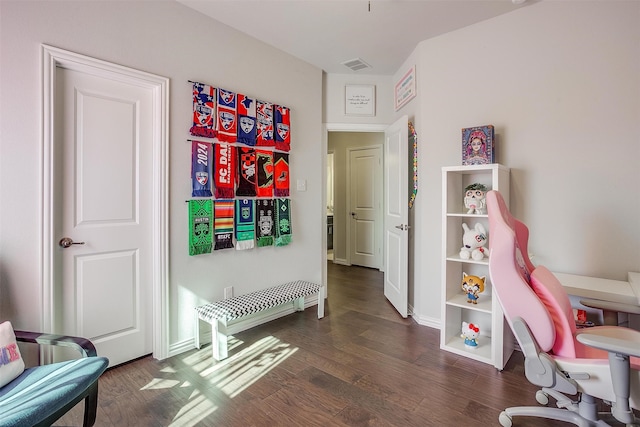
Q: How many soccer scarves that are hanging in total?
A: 15